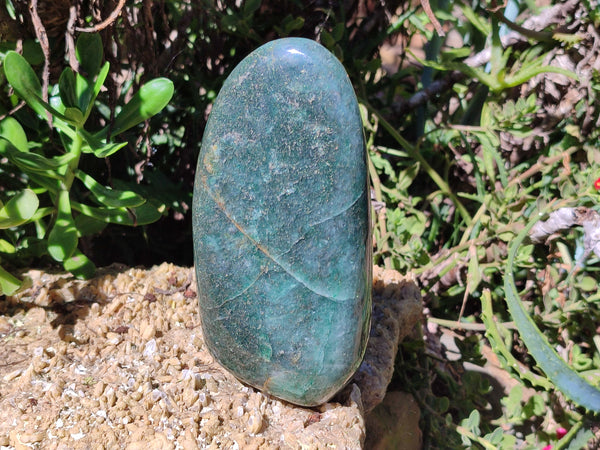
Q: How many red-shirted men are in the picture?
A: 0